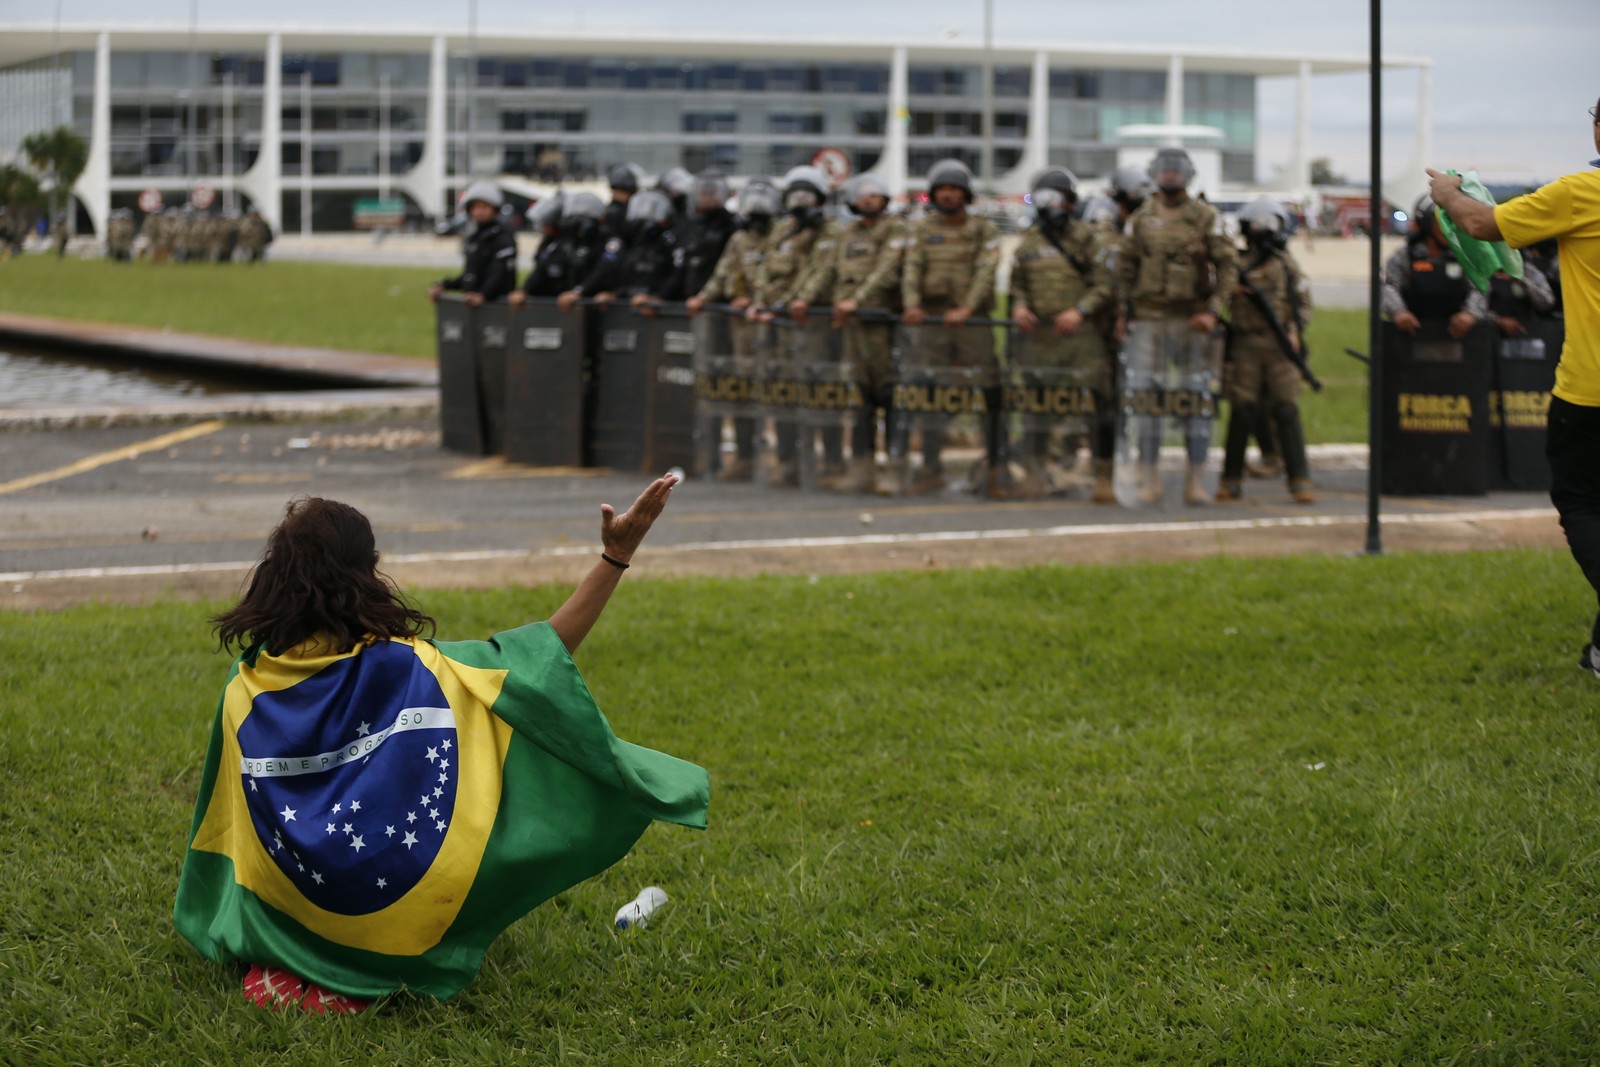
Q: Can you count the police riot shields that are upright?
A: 13